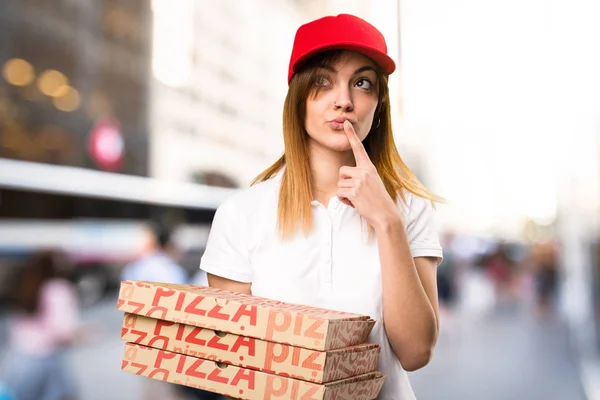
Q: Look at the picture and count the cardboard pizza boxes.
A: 3